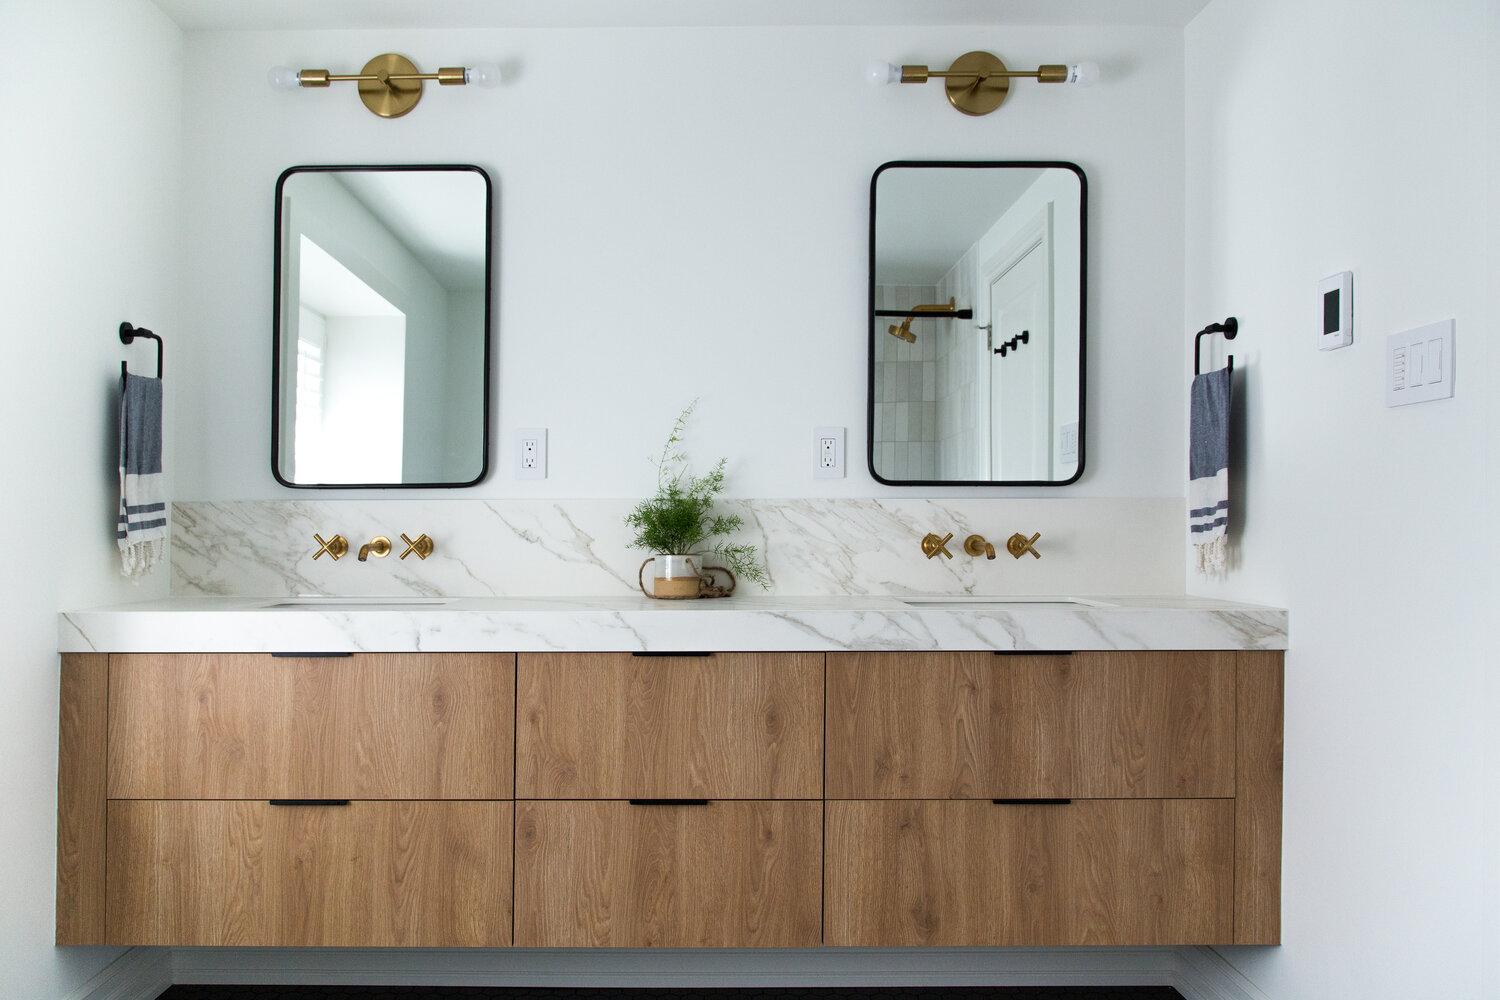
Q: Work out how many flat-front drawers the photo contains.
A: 6